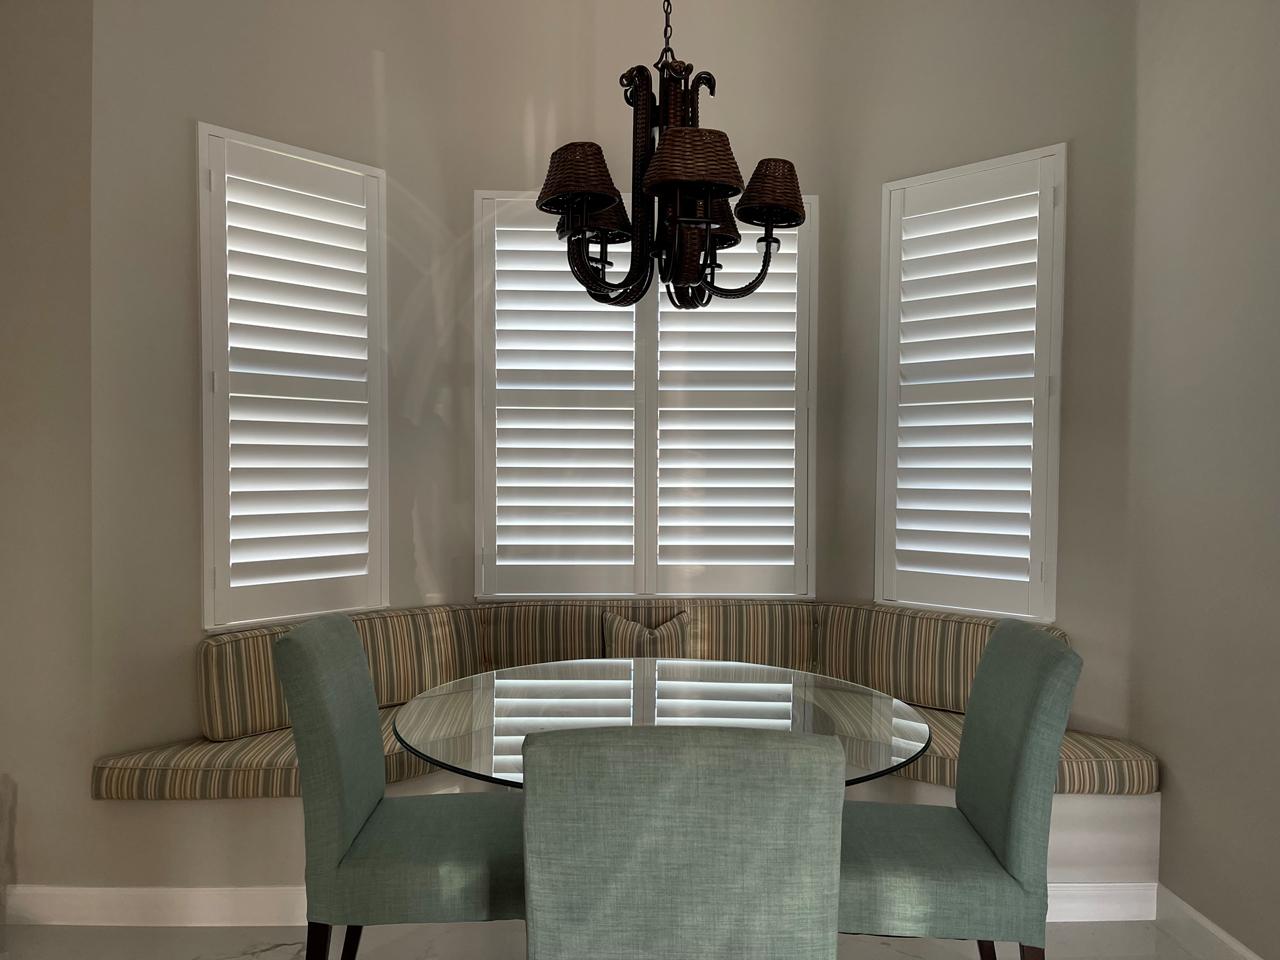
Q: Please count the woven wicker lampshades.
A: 5